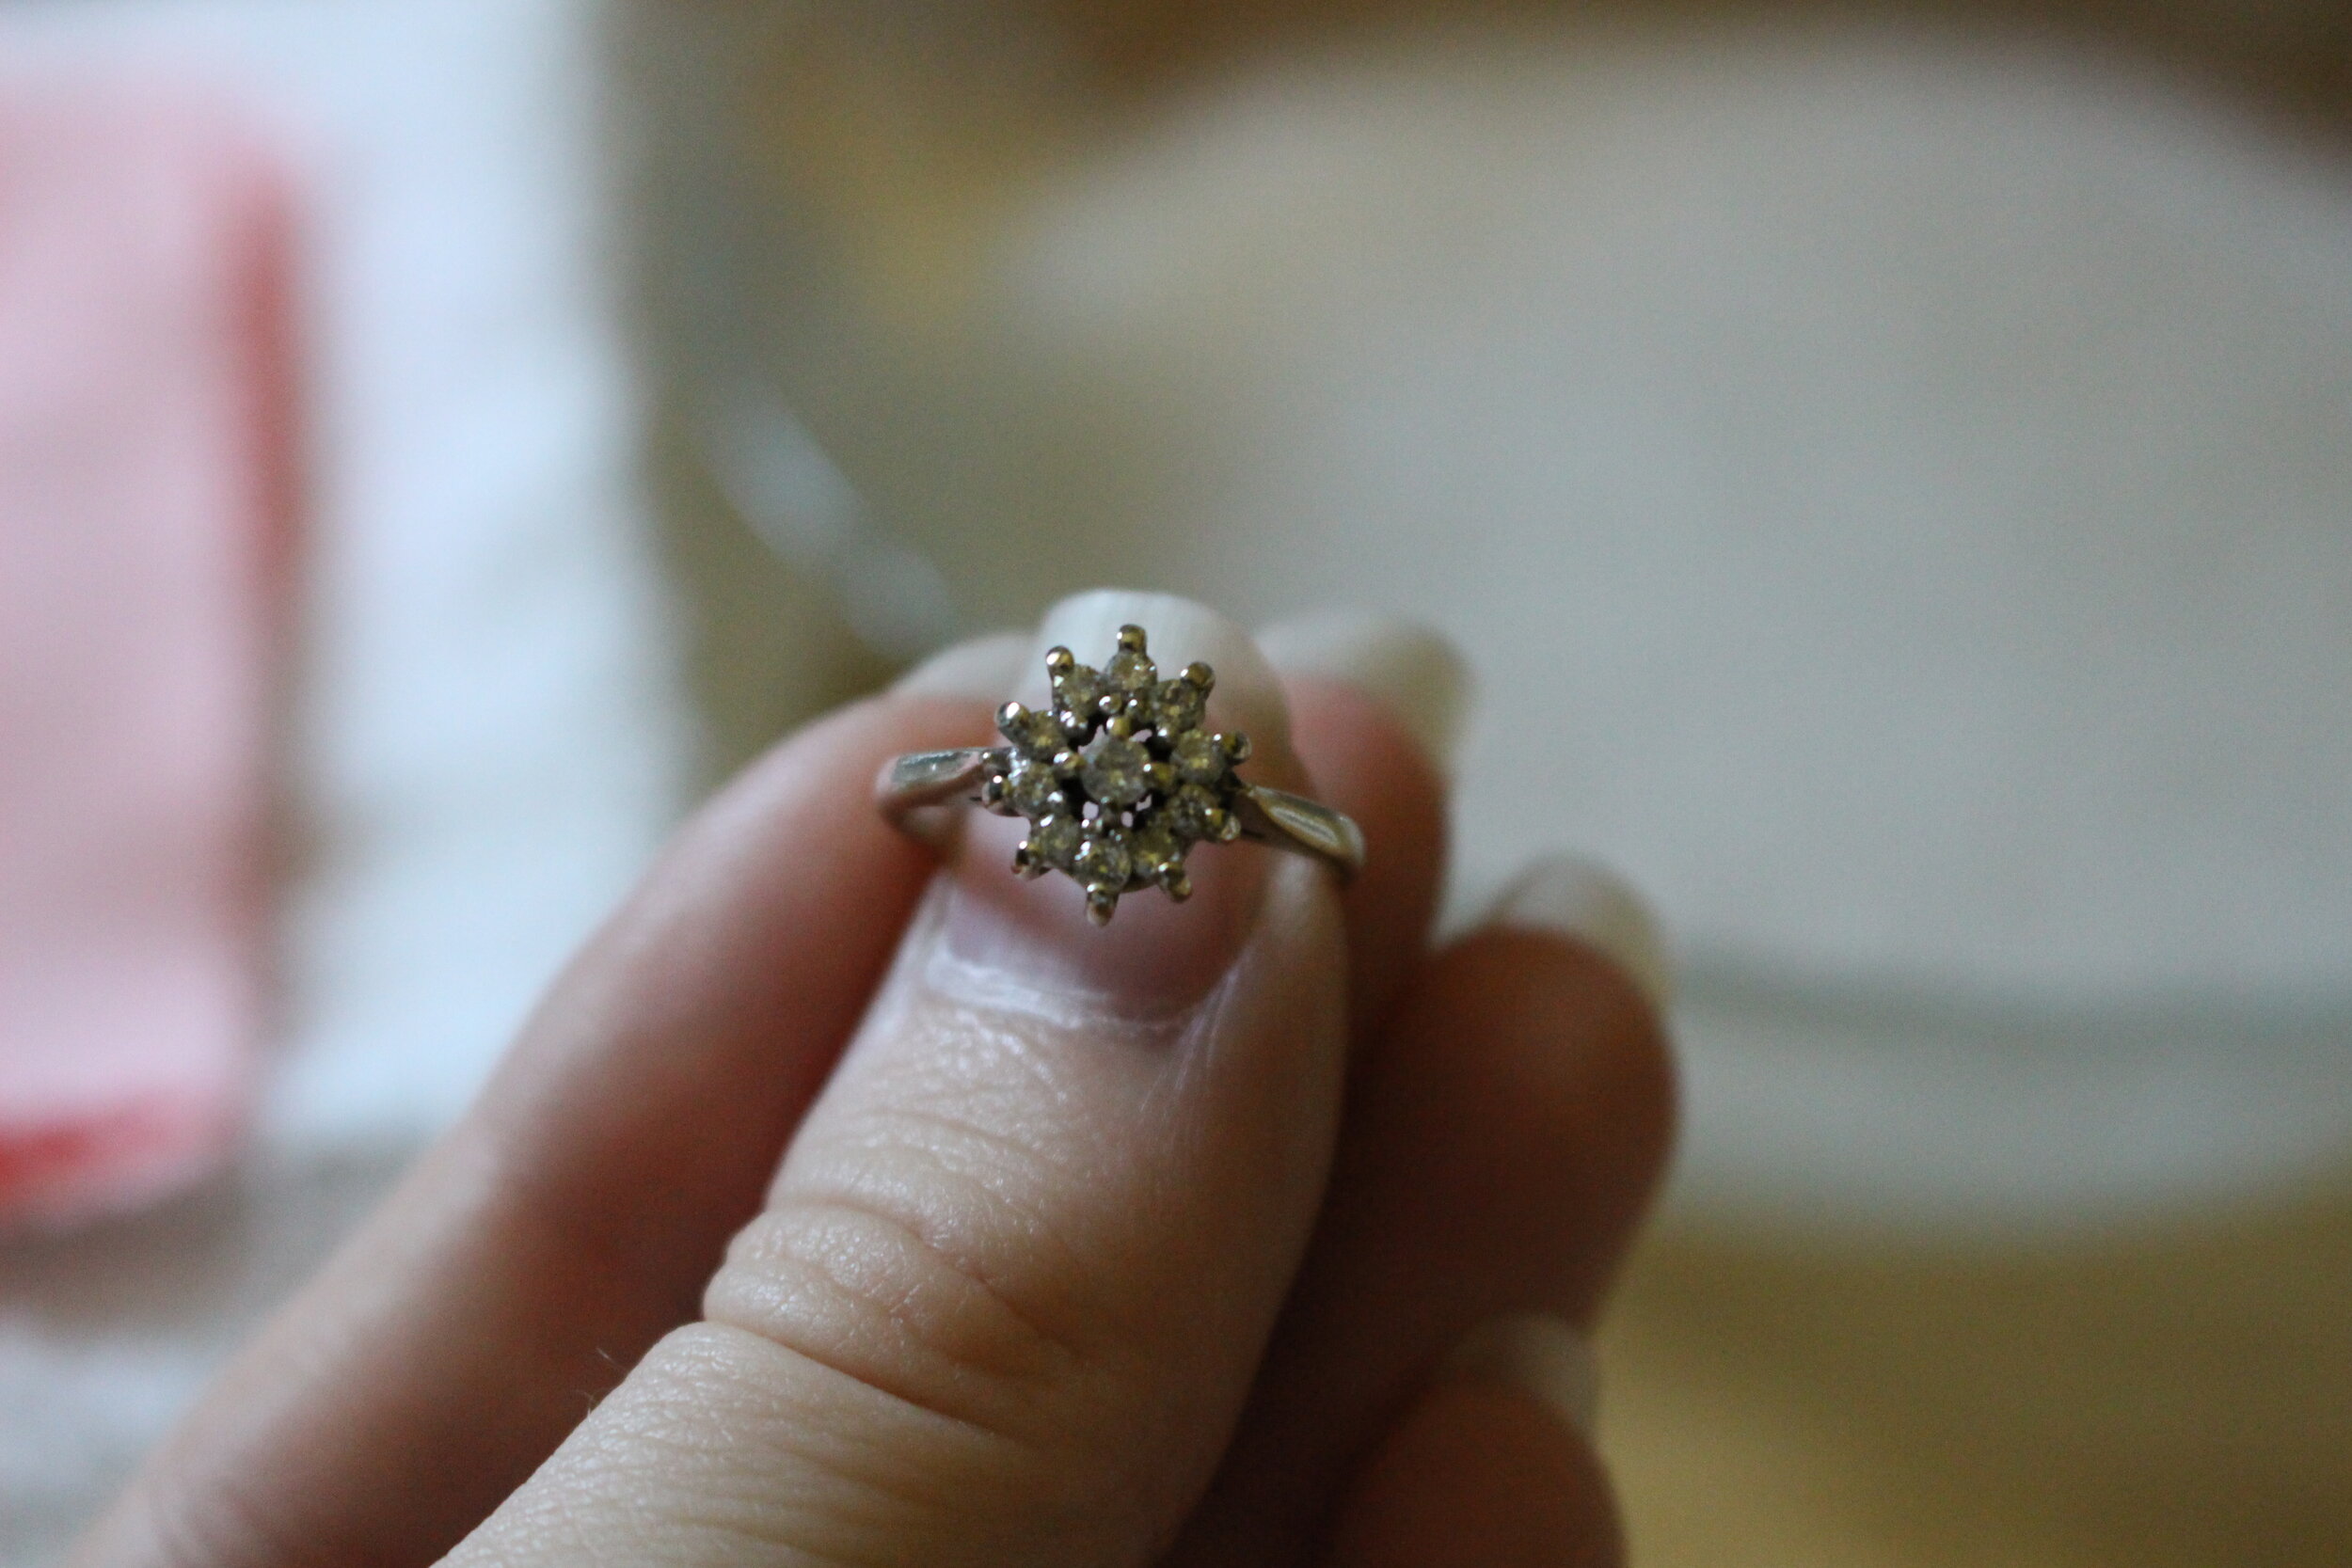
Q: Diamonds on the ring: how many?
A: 11